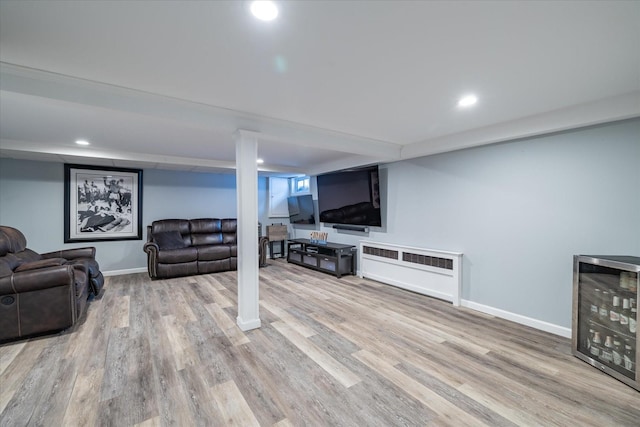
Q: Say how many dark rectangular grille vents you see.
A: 2